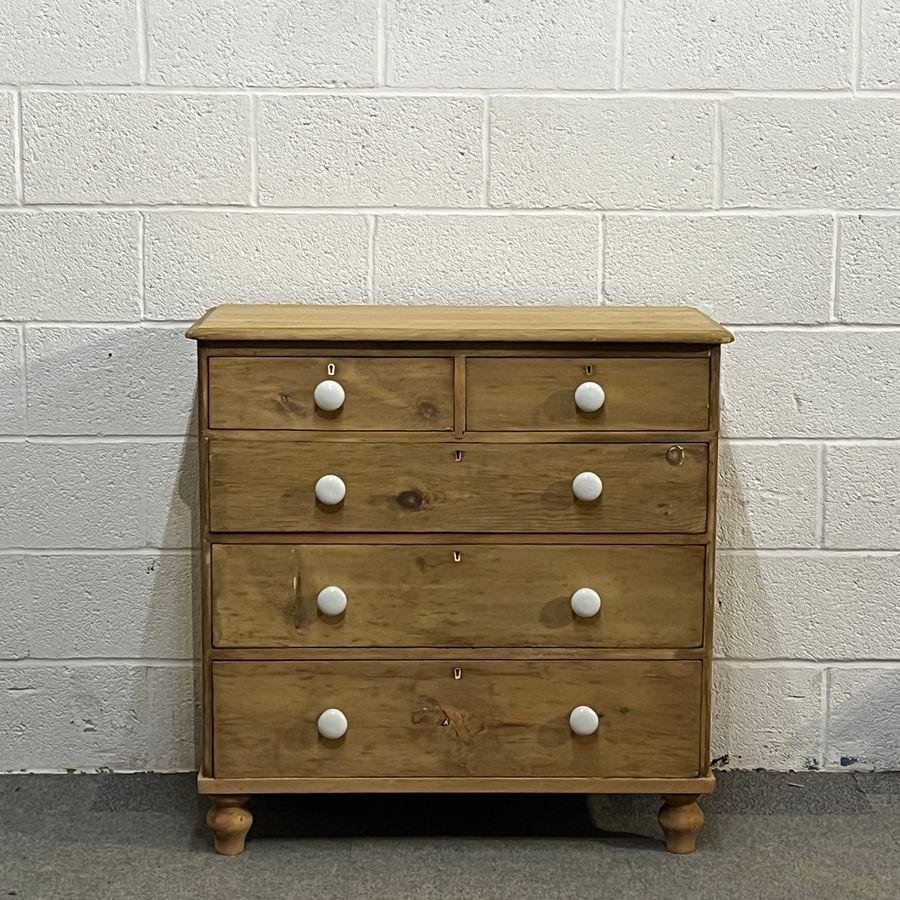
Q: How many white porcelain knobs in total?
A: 8